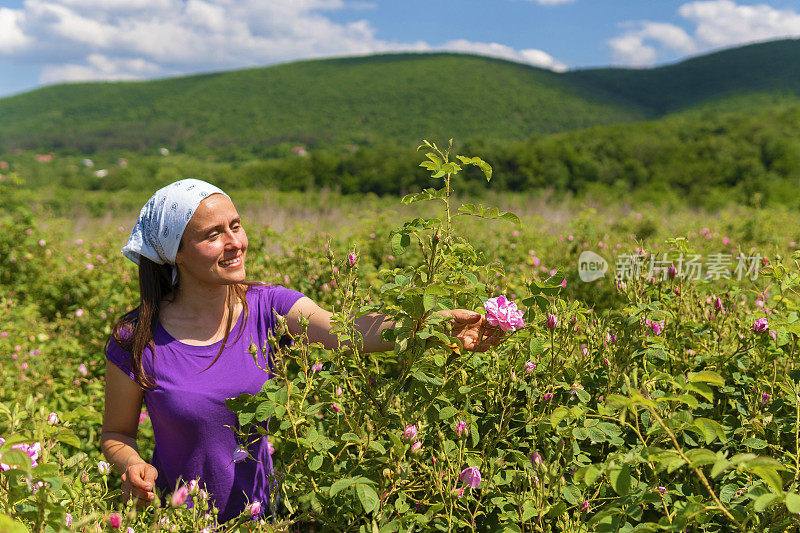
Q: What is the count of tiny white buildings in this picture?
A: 3